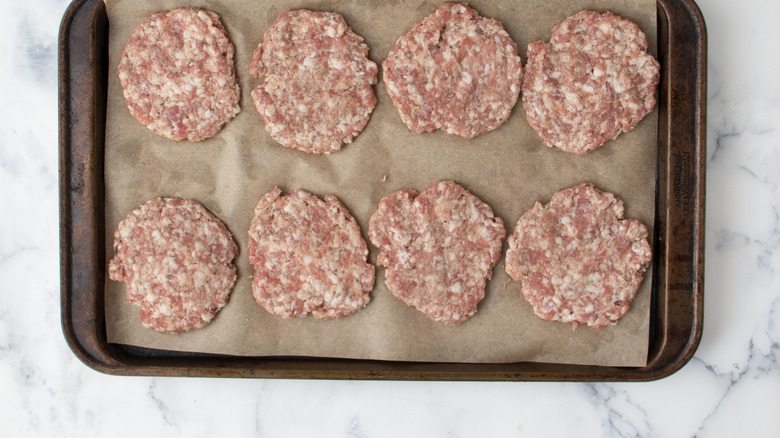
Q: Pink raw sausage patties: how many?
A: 8